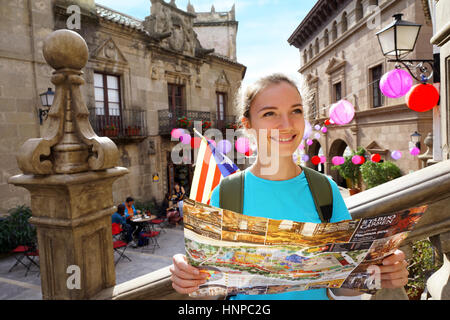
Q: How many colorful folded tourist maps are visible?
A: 1